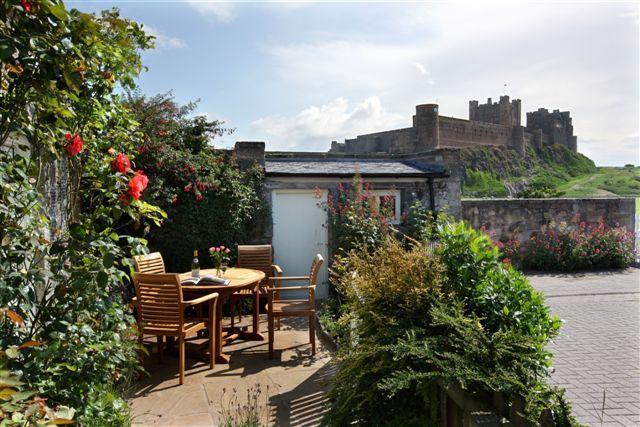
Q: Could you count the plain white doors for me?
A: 1